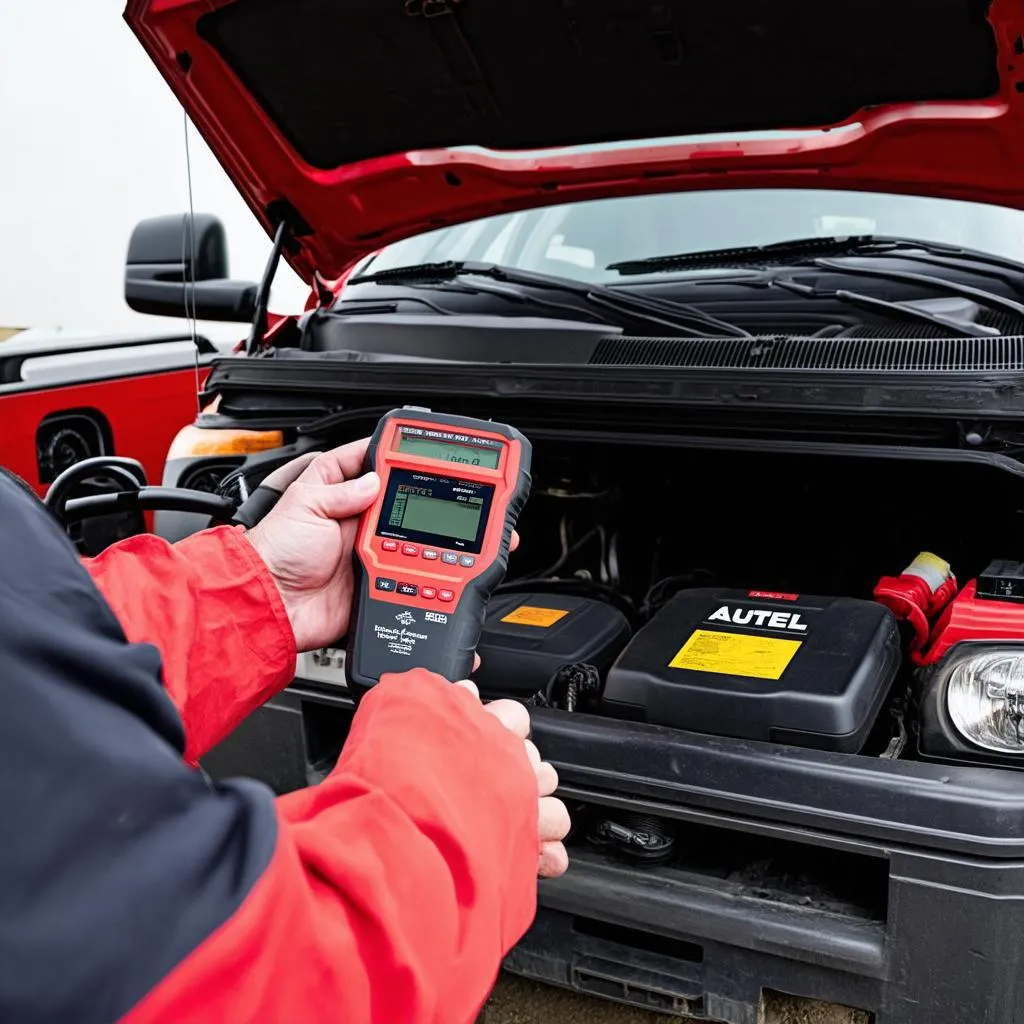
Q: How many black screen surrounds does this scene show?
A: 1